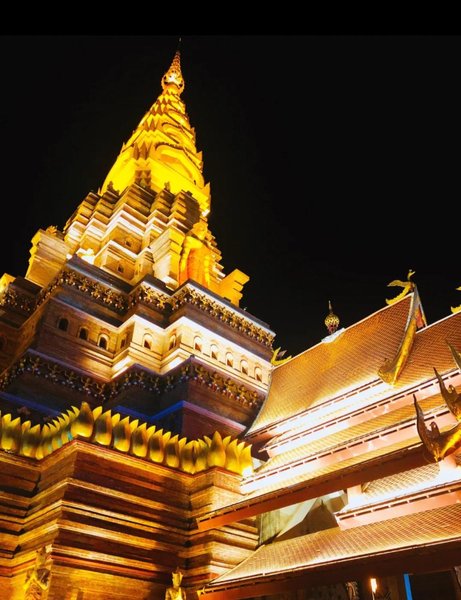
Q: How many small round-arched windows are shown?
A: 11